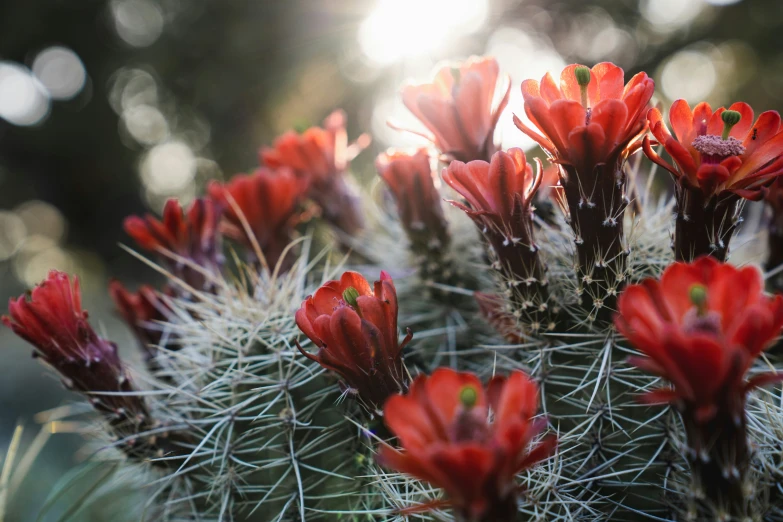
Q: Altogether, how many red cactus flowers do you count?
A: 13